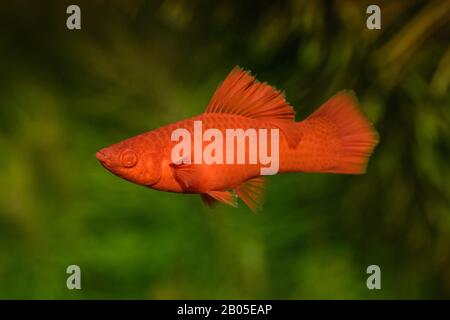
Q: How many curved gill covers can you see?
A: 1